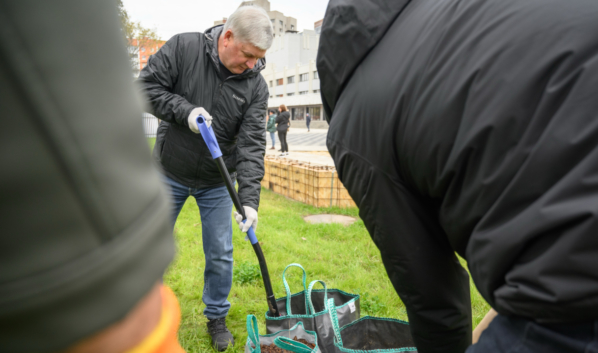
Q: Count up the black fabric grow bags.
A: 3